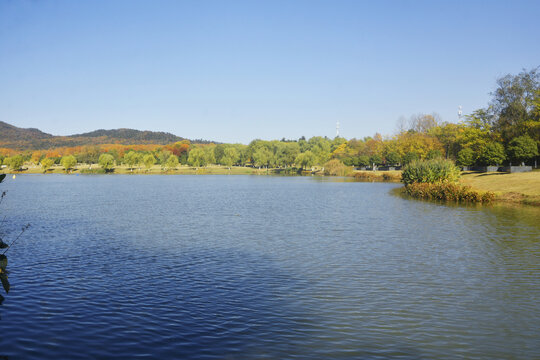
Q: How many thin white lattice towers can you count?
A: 2